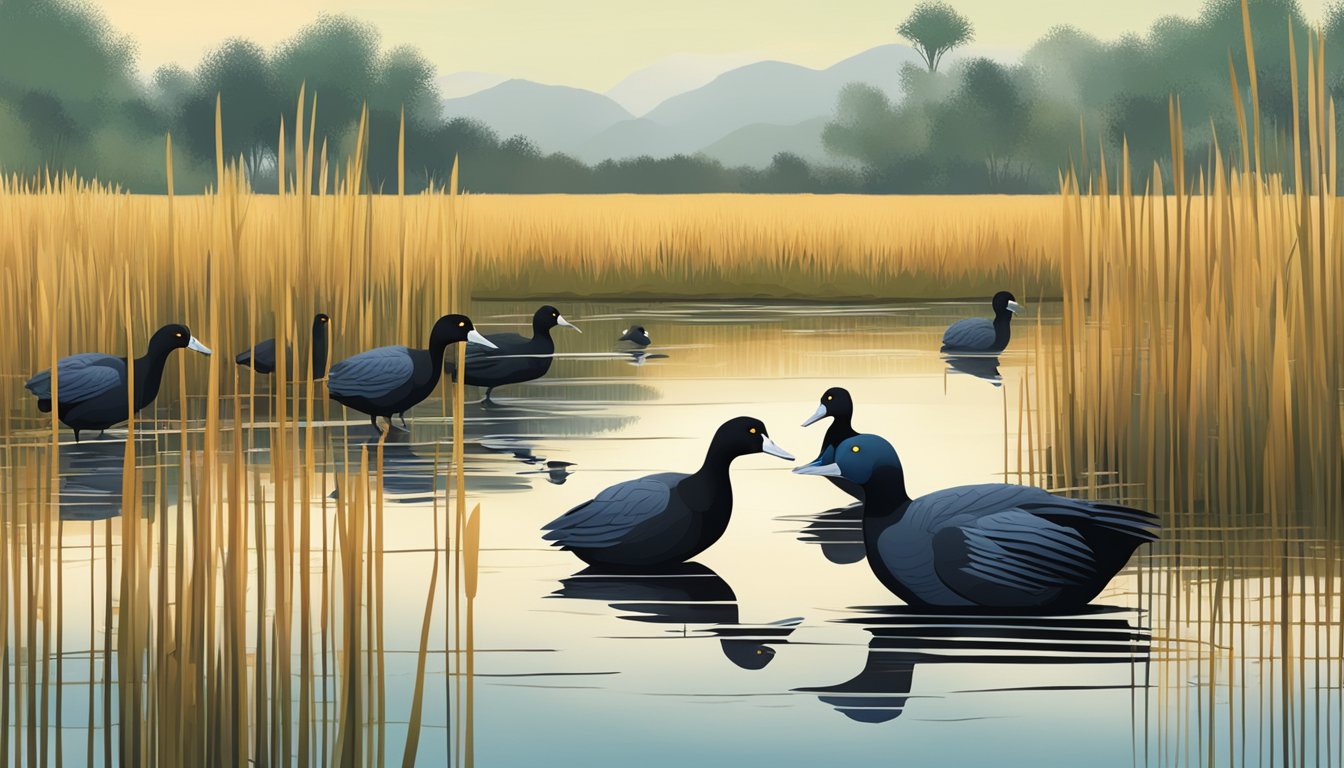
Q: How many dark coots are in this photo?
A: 9